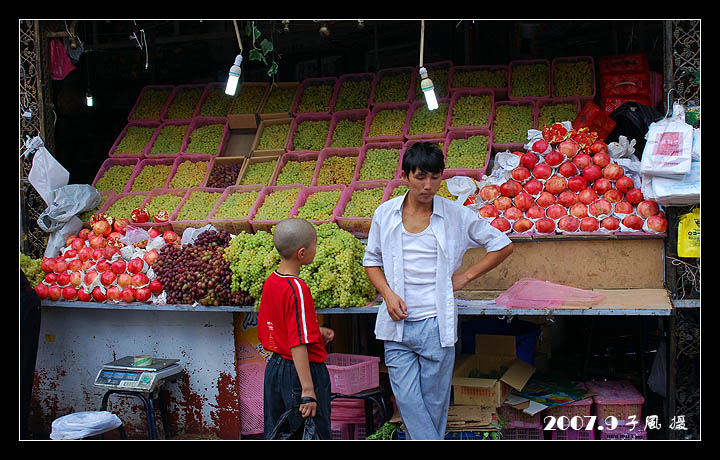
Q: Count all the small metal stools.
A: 3